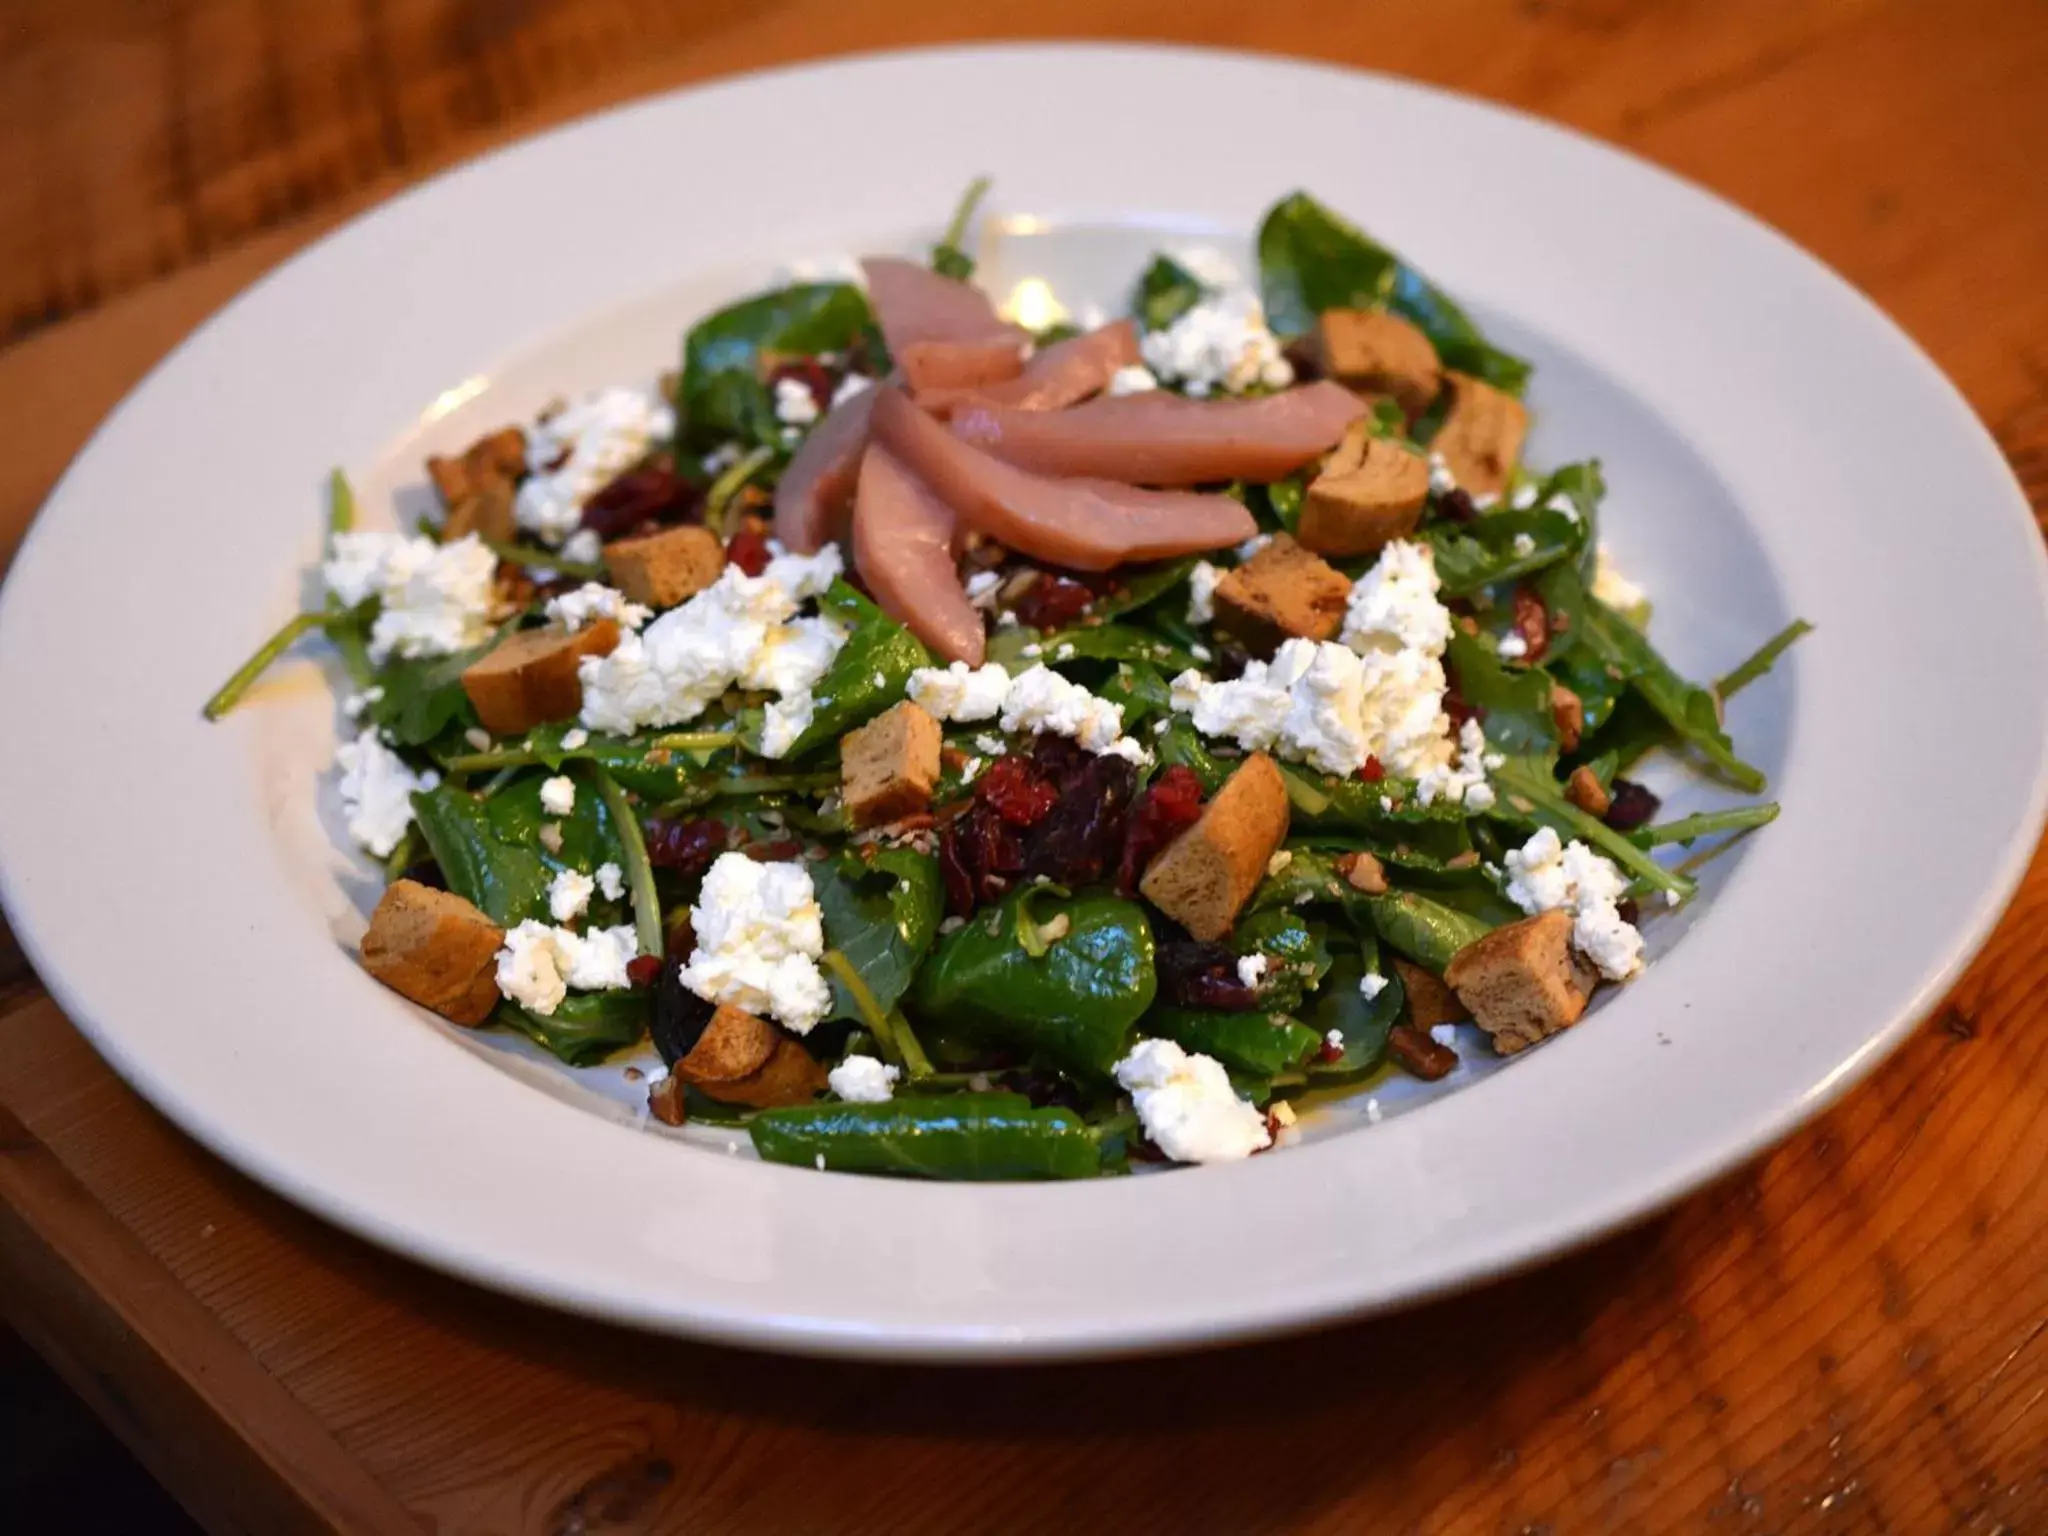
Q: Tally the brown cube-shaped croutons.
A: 12